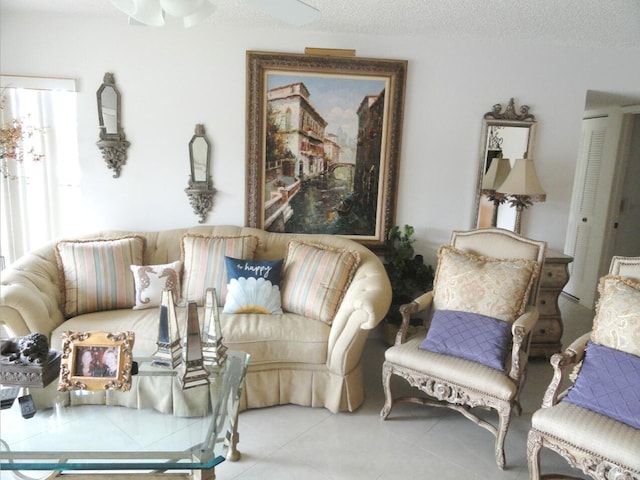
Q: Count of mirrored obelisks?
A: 3